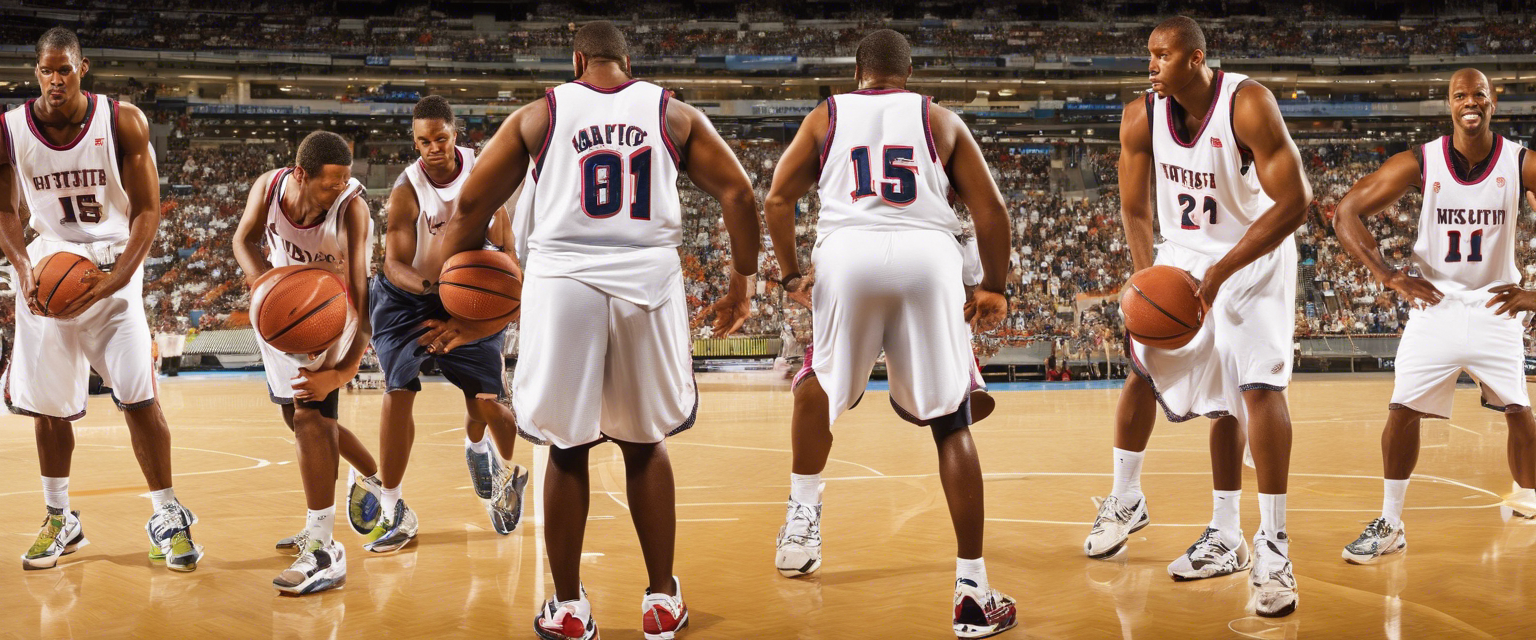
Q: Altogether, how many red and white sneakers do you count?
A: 3